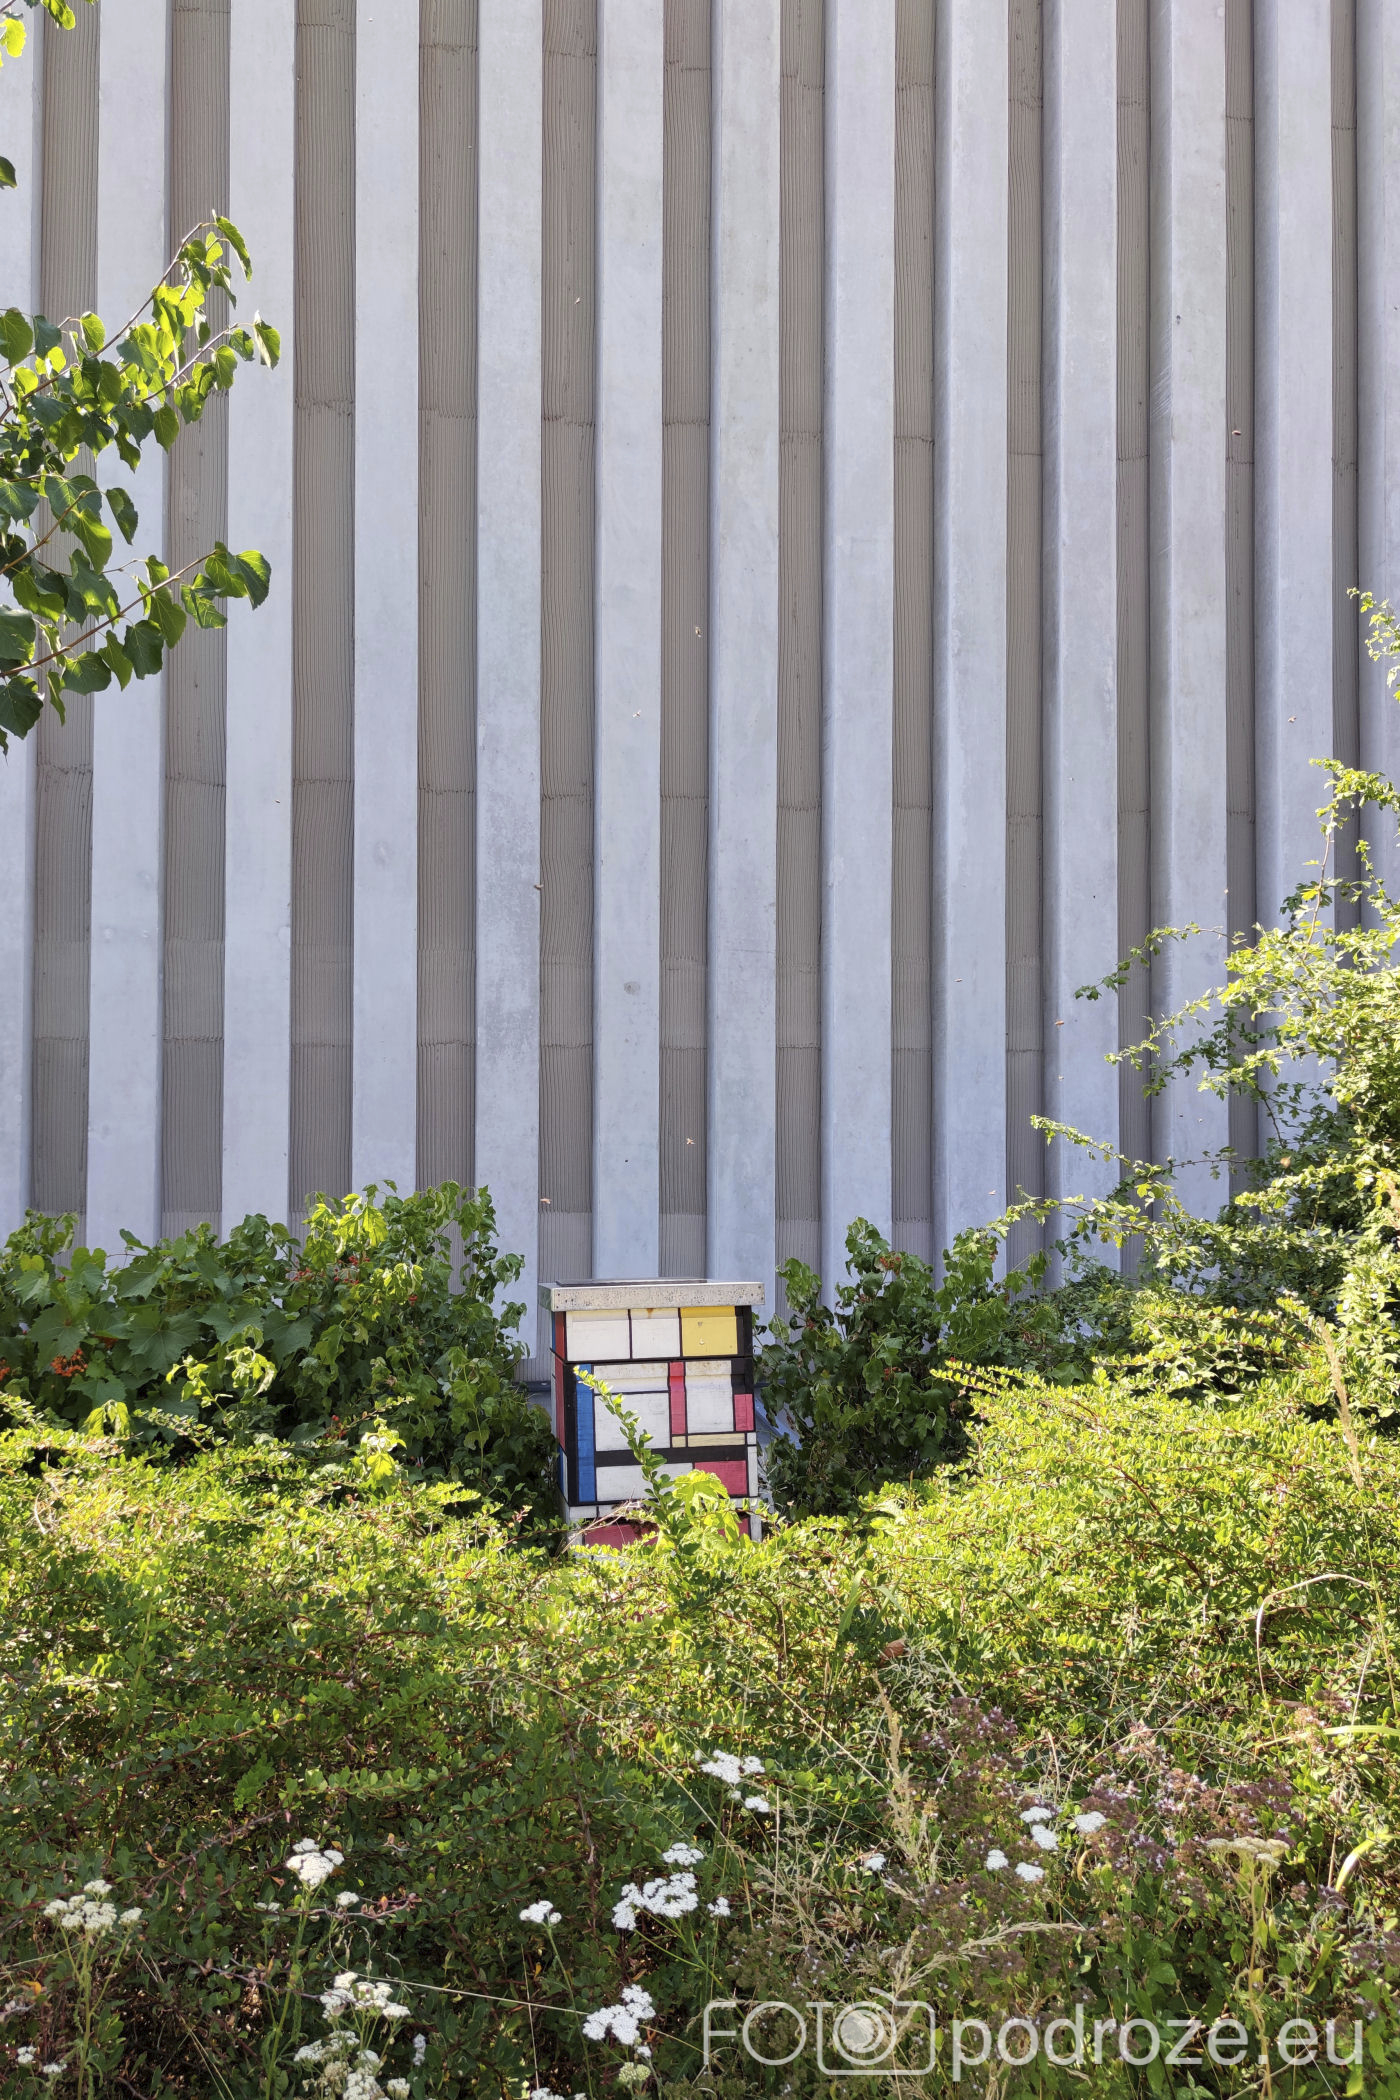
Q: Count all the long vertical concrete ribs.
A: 13